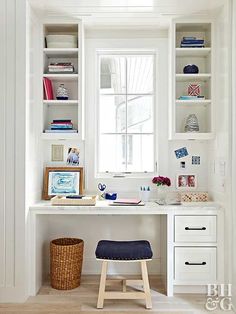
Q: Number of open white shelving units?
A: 2